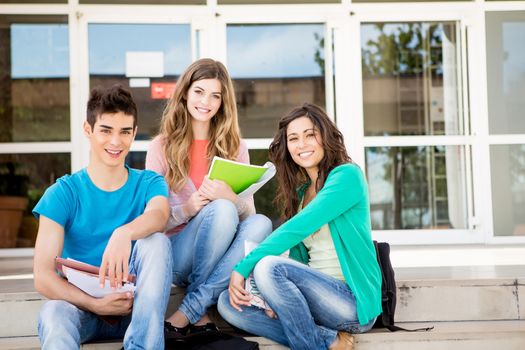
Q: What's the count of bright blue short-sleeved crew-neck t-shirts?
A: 1